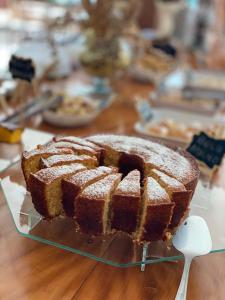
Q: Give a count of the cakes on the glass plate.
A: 1